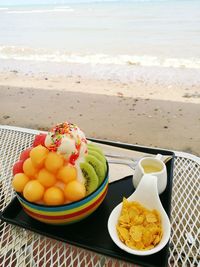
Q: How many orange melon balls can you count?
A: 9